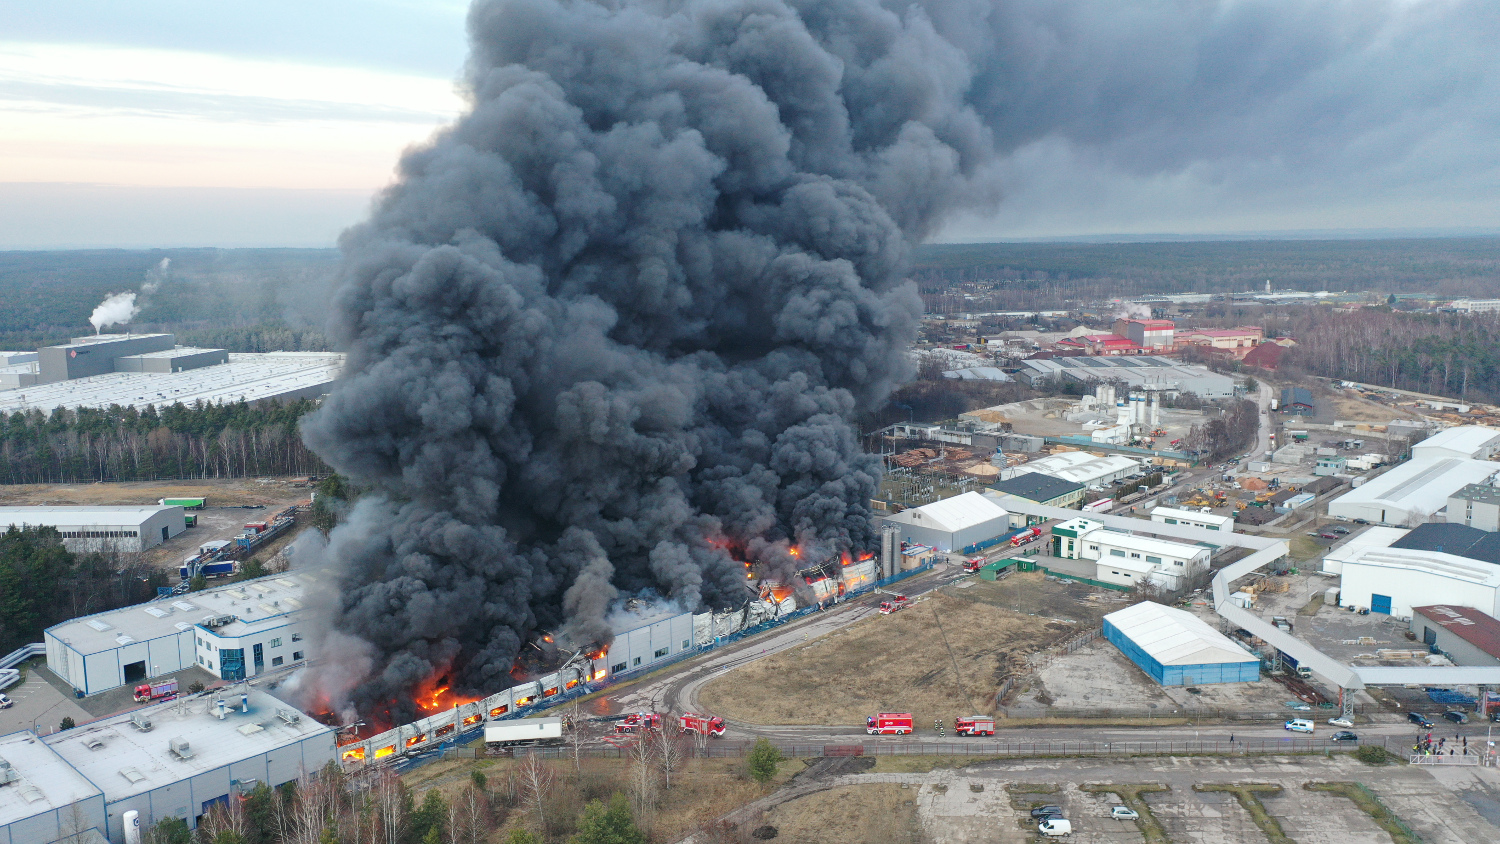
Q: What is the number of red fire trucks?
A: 8